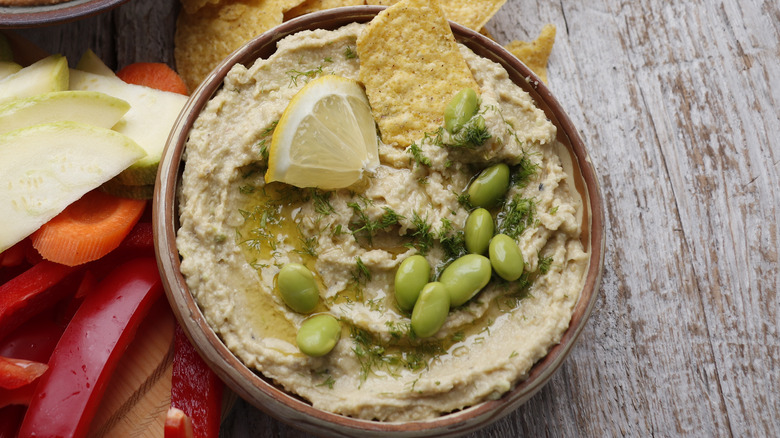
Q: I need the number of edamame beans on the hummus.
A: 9